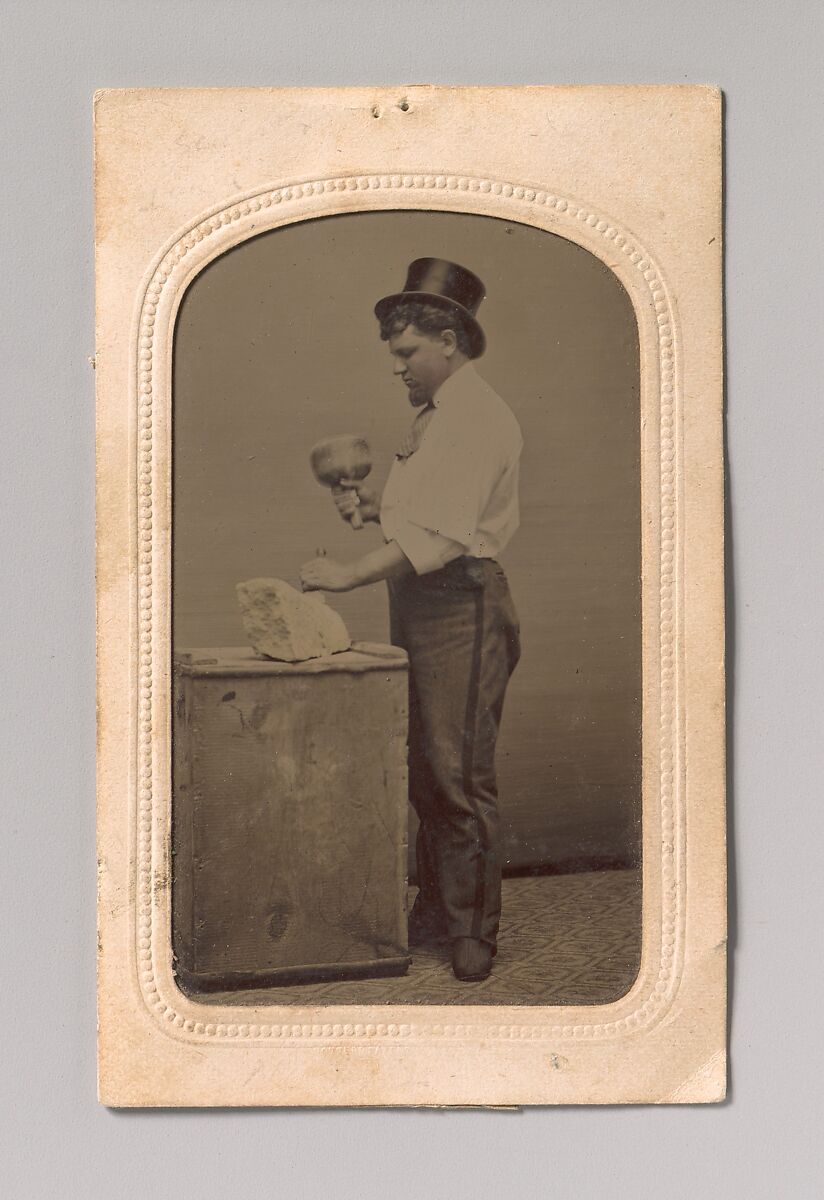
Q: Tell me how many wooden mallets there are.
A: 1